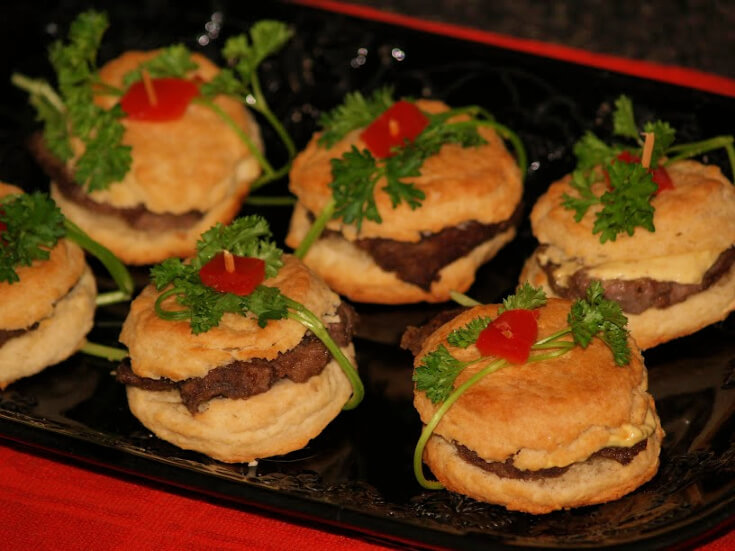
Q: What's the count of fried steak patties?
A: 6